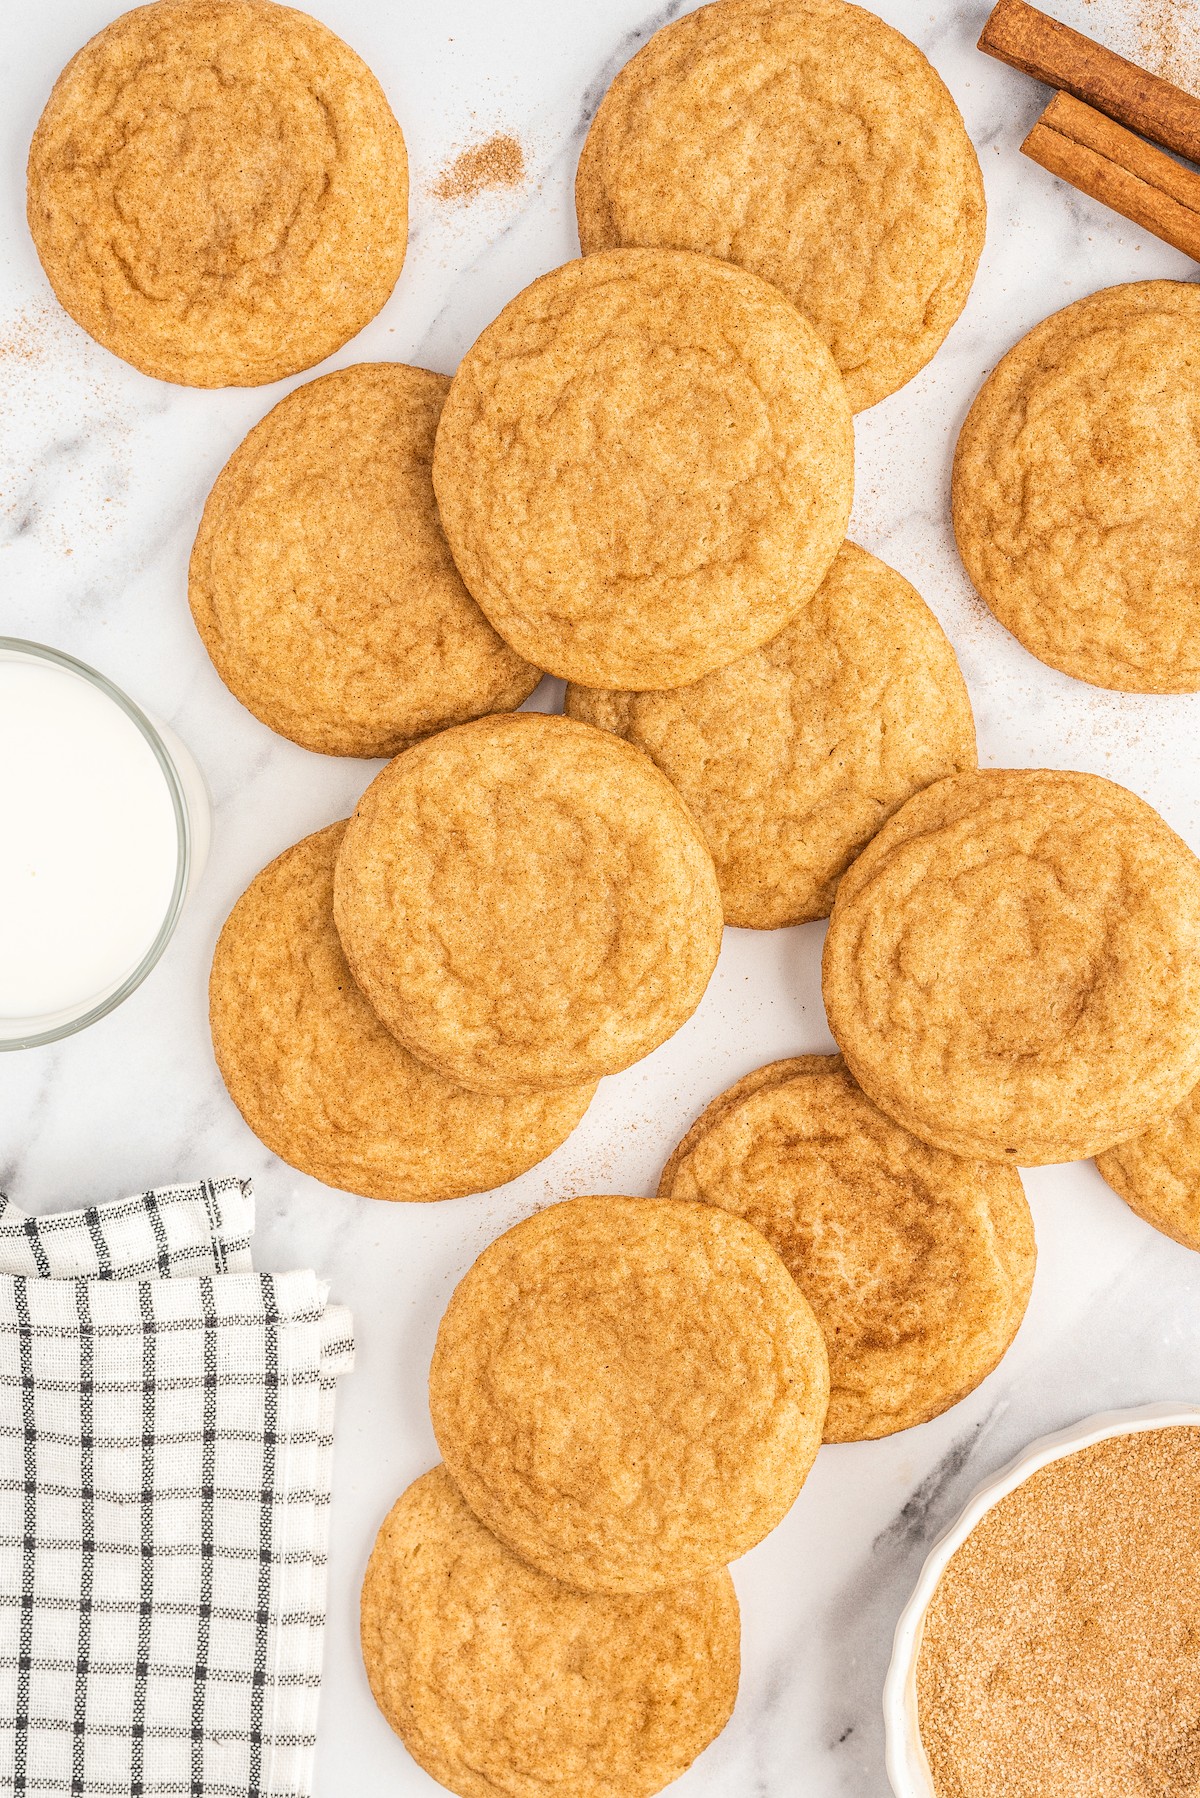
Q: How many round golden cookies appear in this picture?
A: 13